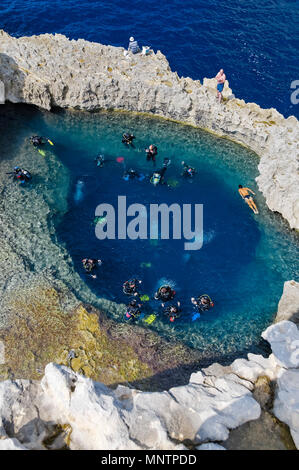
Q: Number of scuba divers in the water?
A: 14